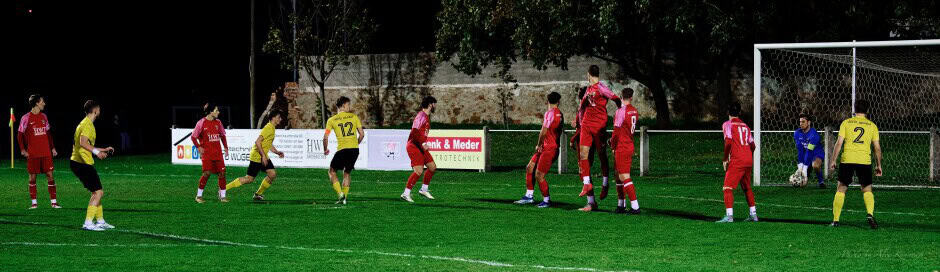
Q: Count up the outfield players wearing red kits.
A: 8